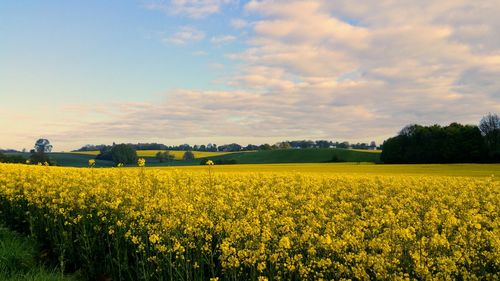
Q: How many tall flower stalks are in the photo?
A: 3